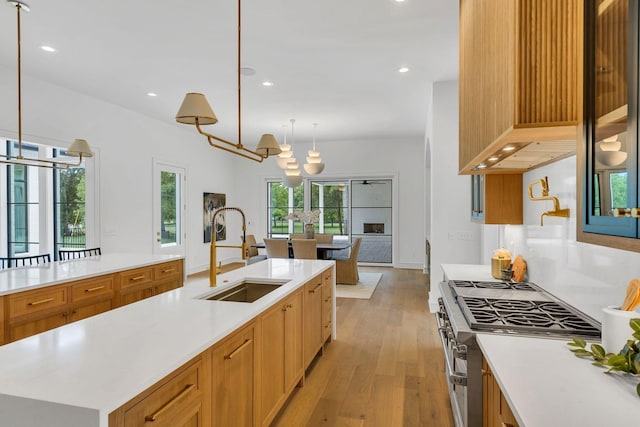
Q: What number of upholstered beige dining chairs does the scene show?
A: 6